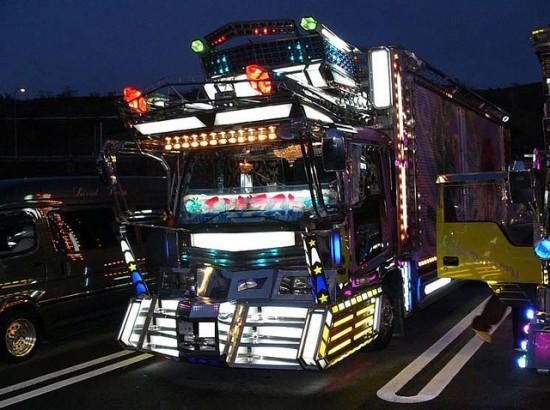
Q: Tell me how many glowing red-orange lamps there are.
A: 2